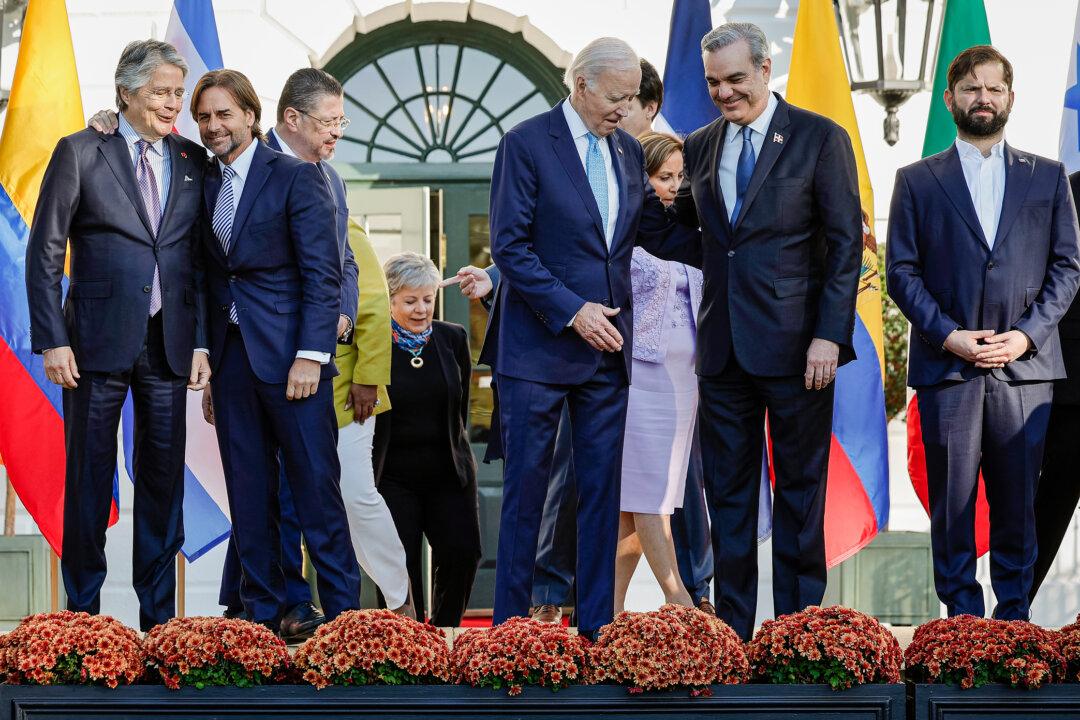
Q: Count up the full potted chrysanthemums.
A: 7